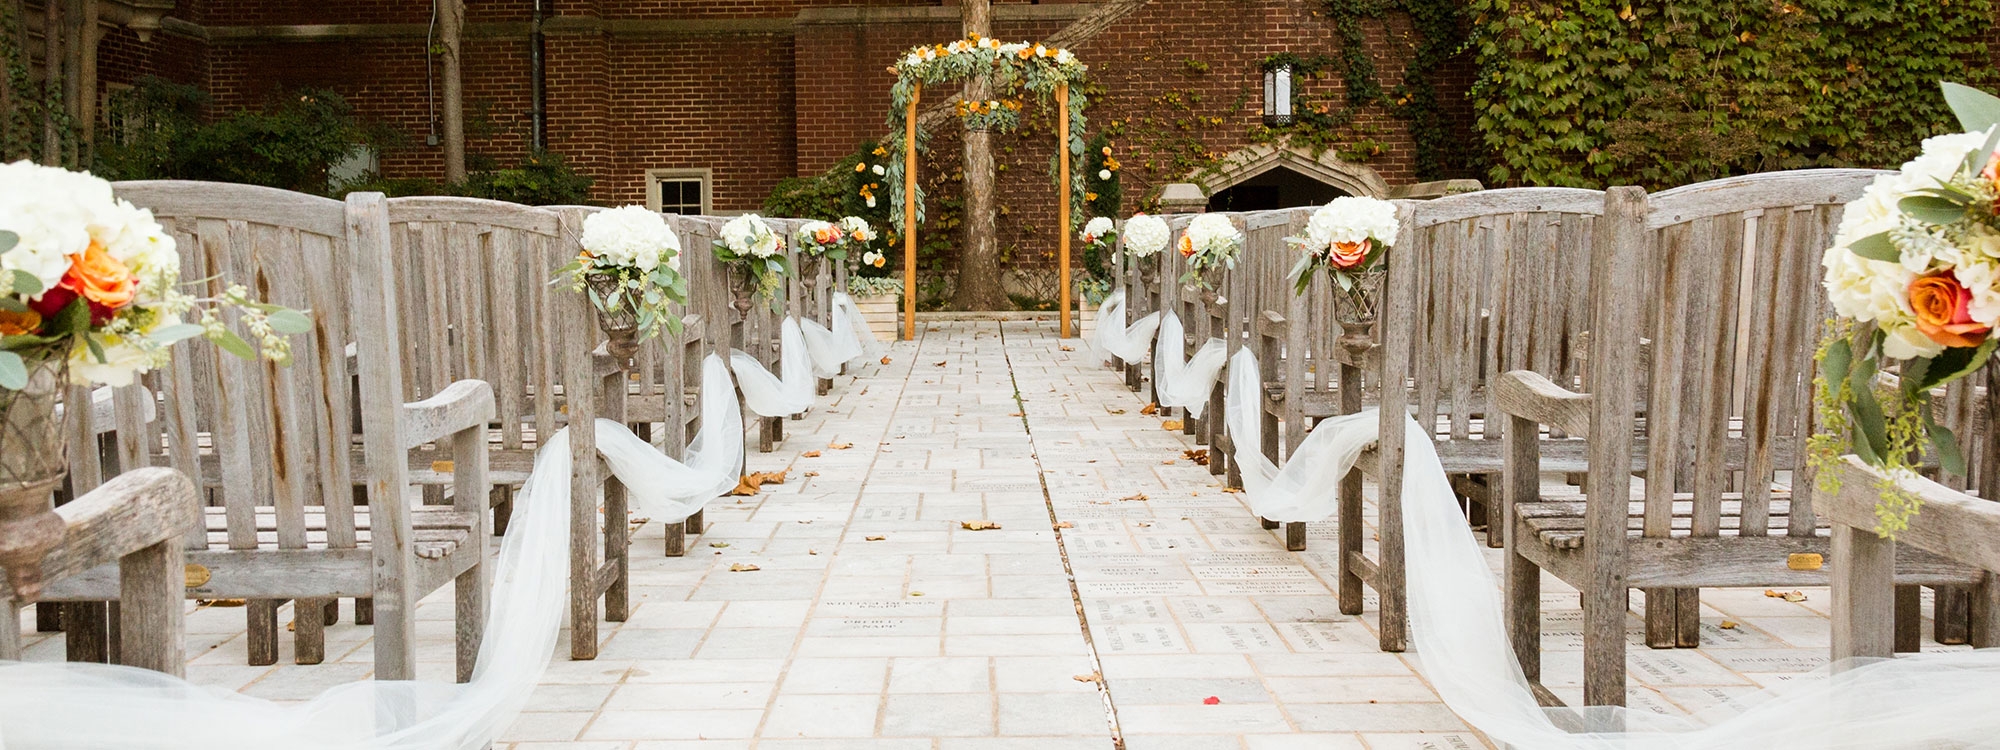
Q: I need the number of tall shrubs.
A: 2